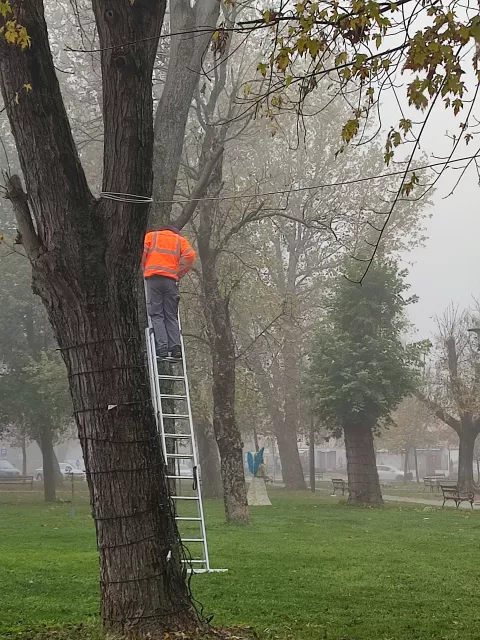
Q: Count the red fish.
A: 0